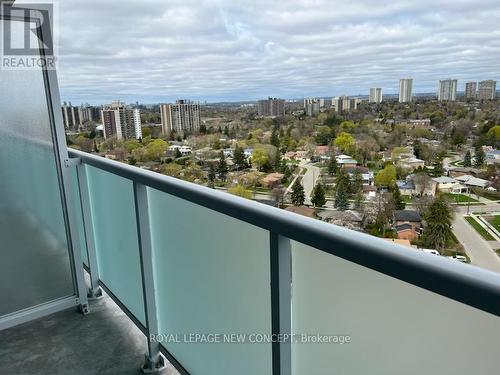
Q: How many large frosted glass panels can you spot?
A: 4